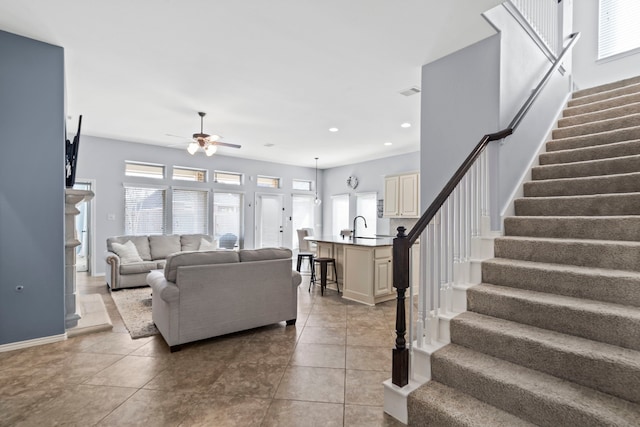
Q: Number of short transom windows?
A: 5